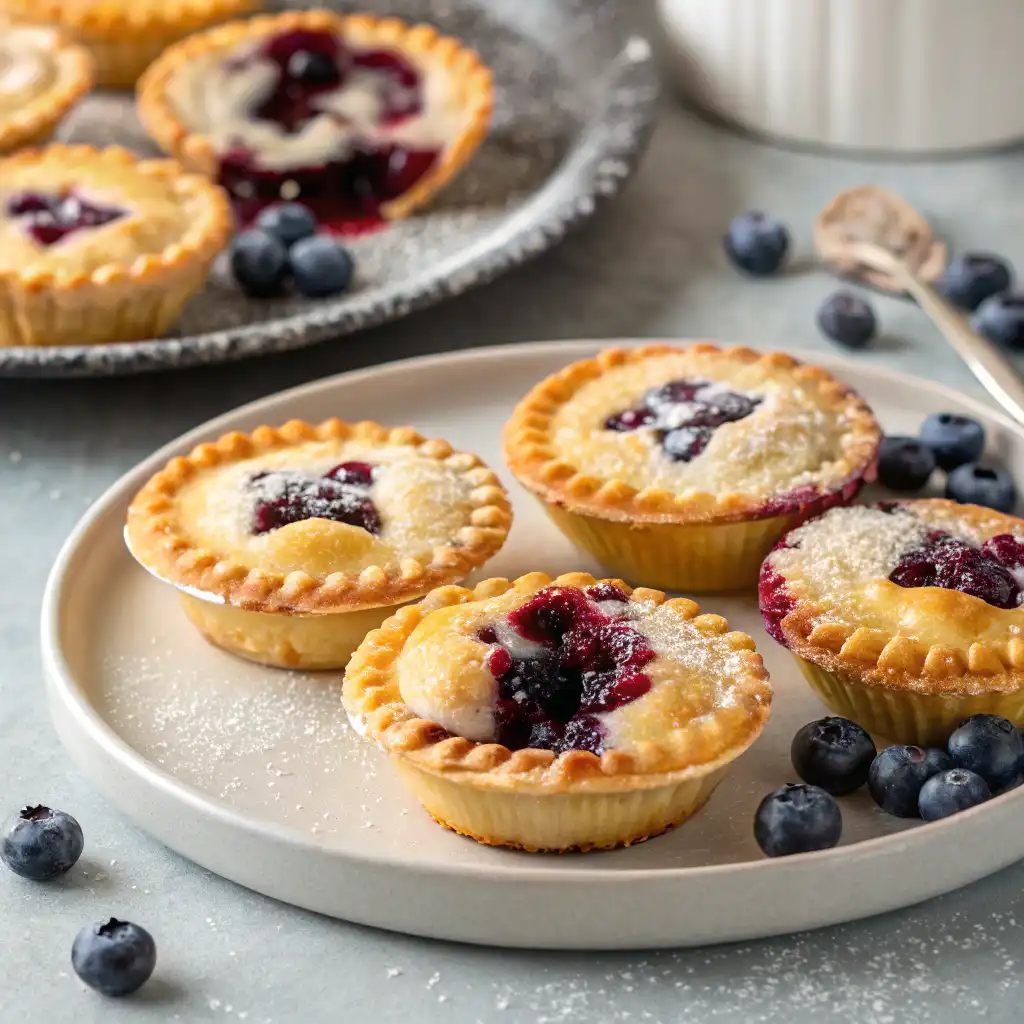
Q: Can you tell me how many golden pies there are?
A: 8